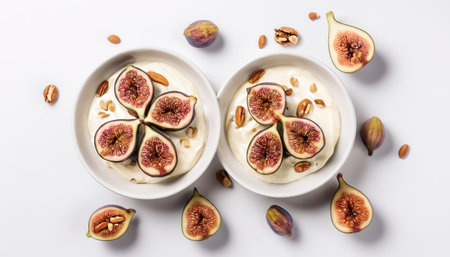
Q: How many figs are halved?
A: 11